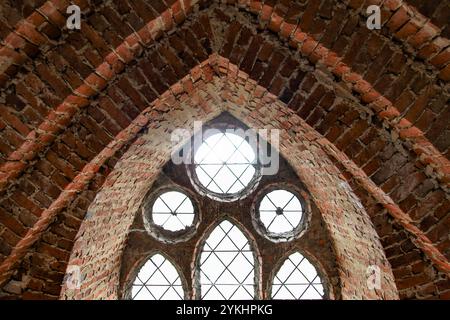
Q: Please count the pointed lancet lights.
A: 3